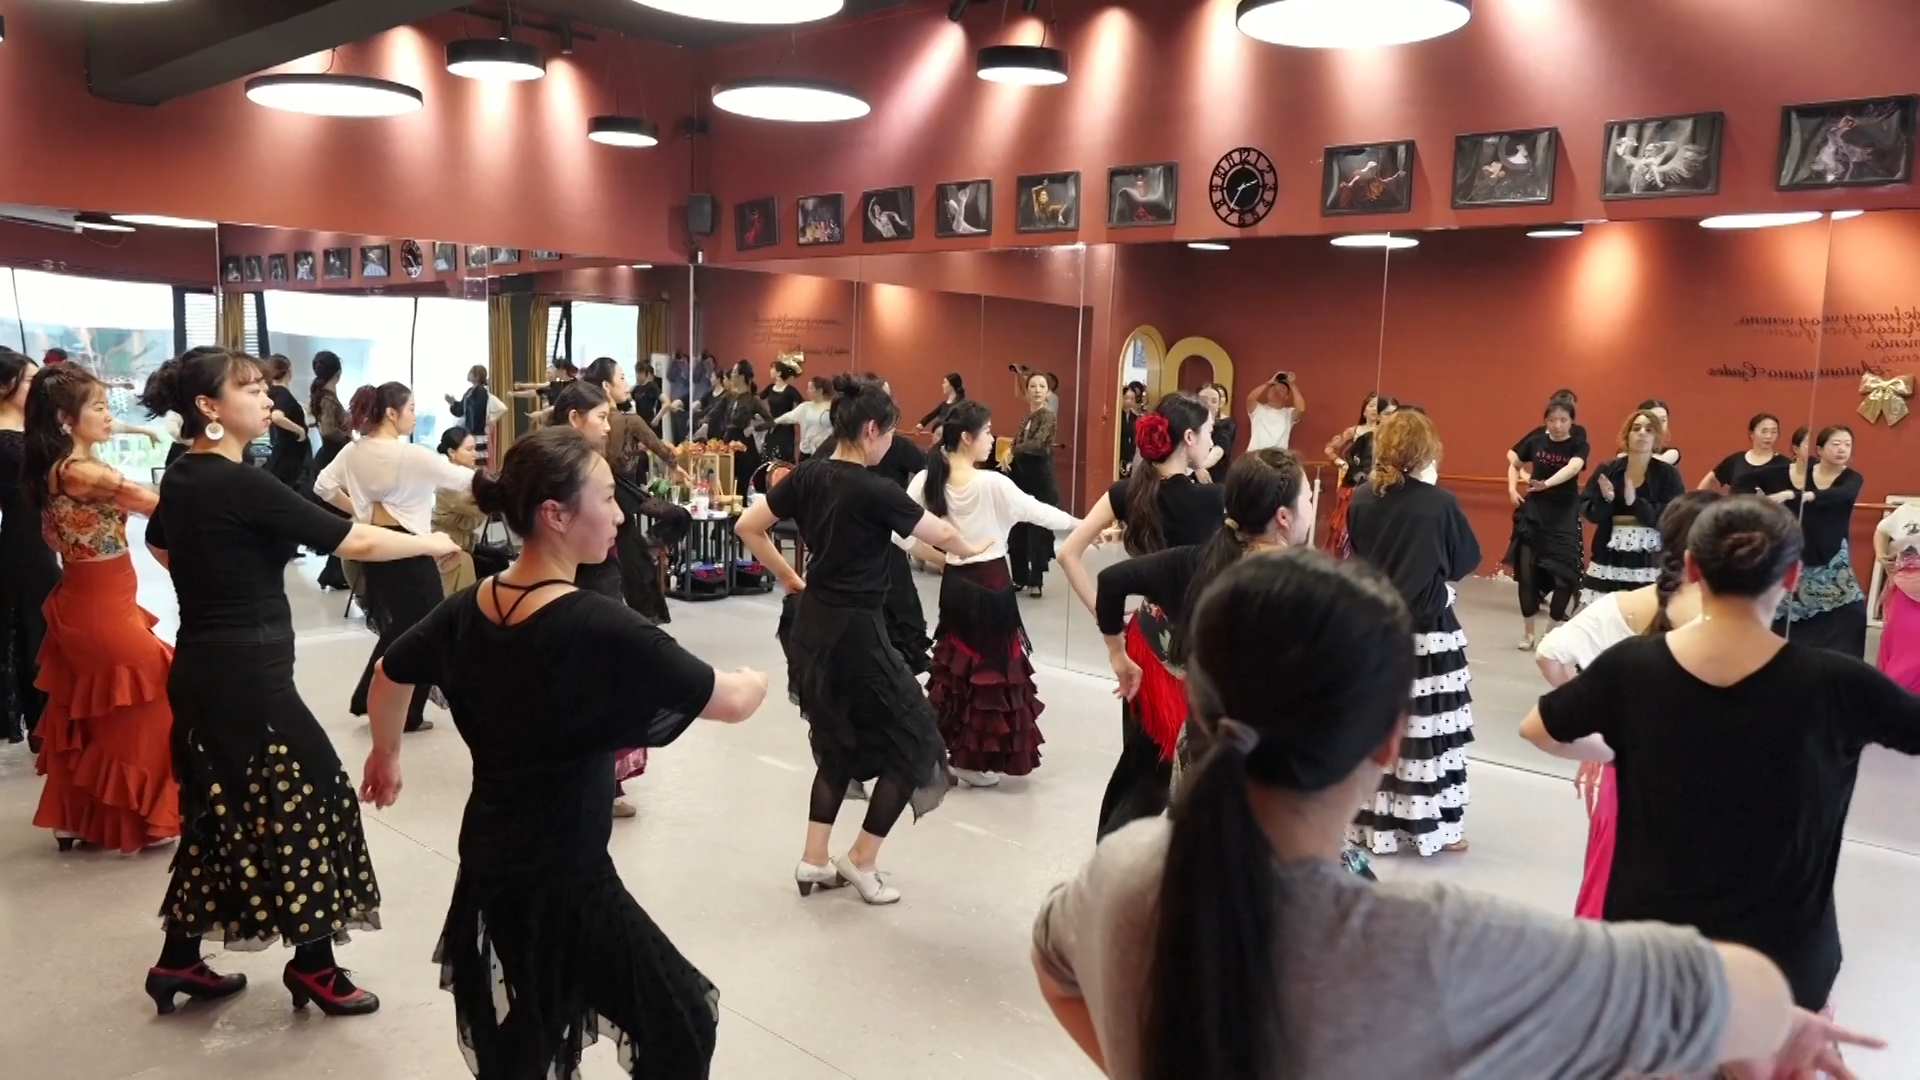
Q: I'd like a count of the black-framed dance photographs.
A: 10